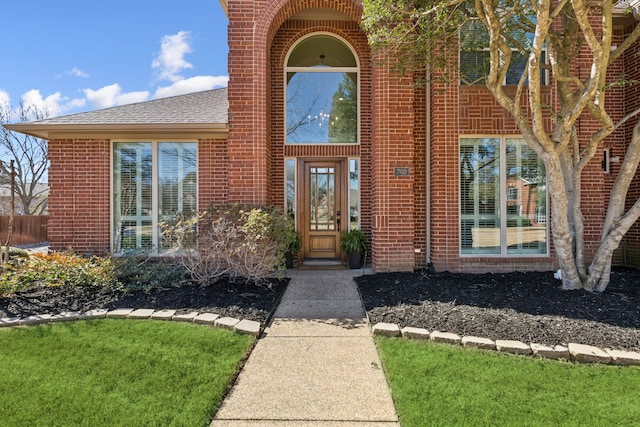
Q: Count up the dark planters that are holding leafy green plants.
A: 2